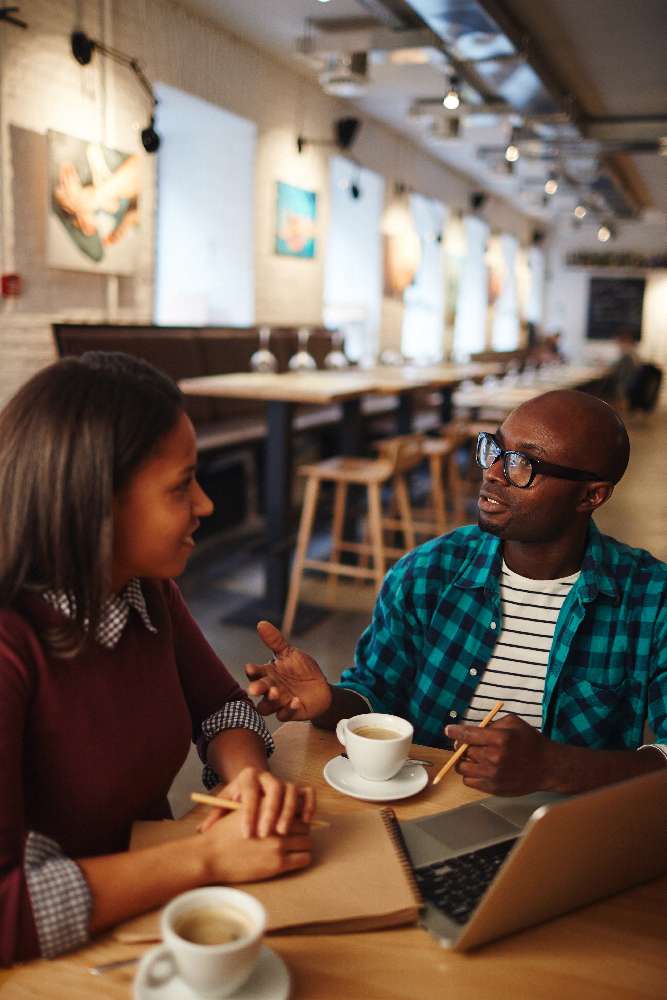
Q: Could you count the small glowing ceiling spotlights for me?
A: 5